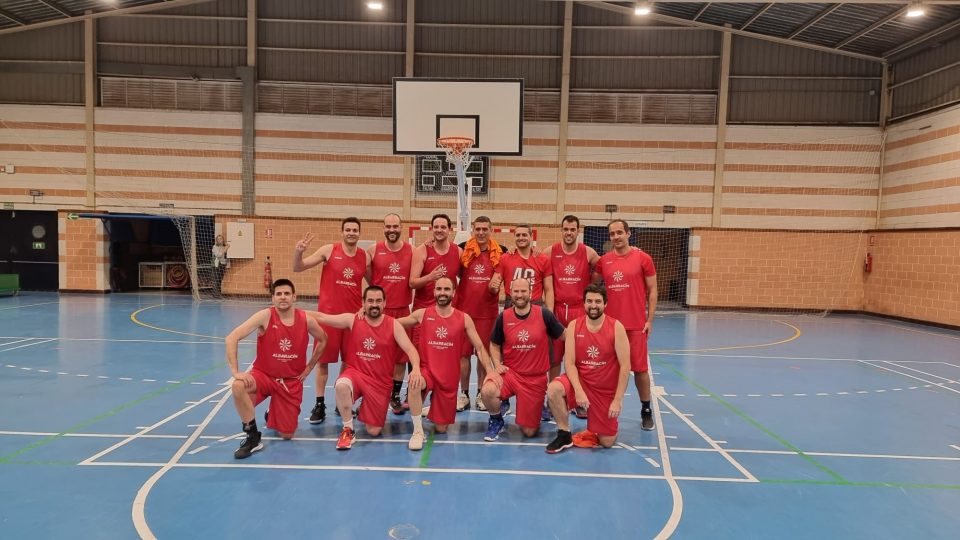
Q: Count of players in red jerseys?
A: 12